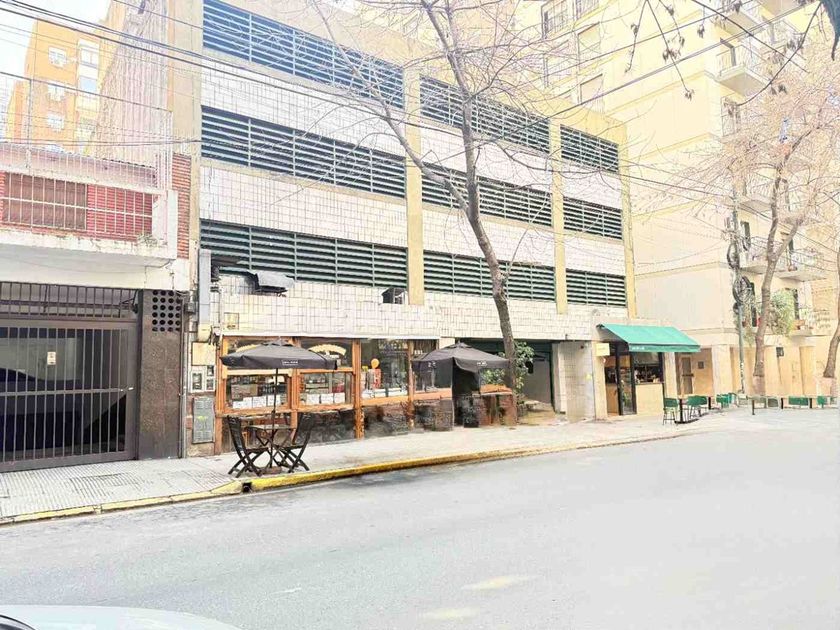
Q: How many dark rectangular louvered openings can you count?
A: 9